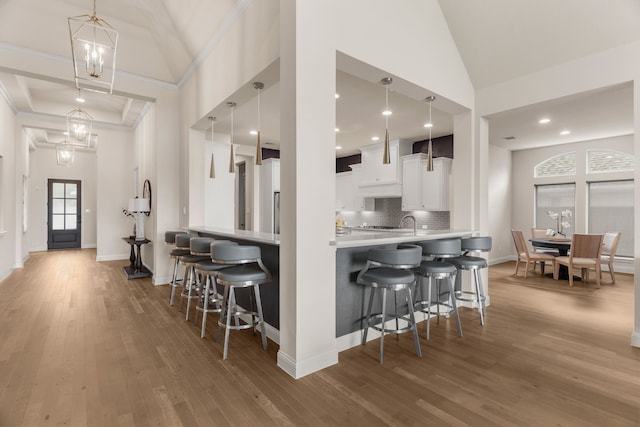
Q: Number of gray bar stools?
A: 7